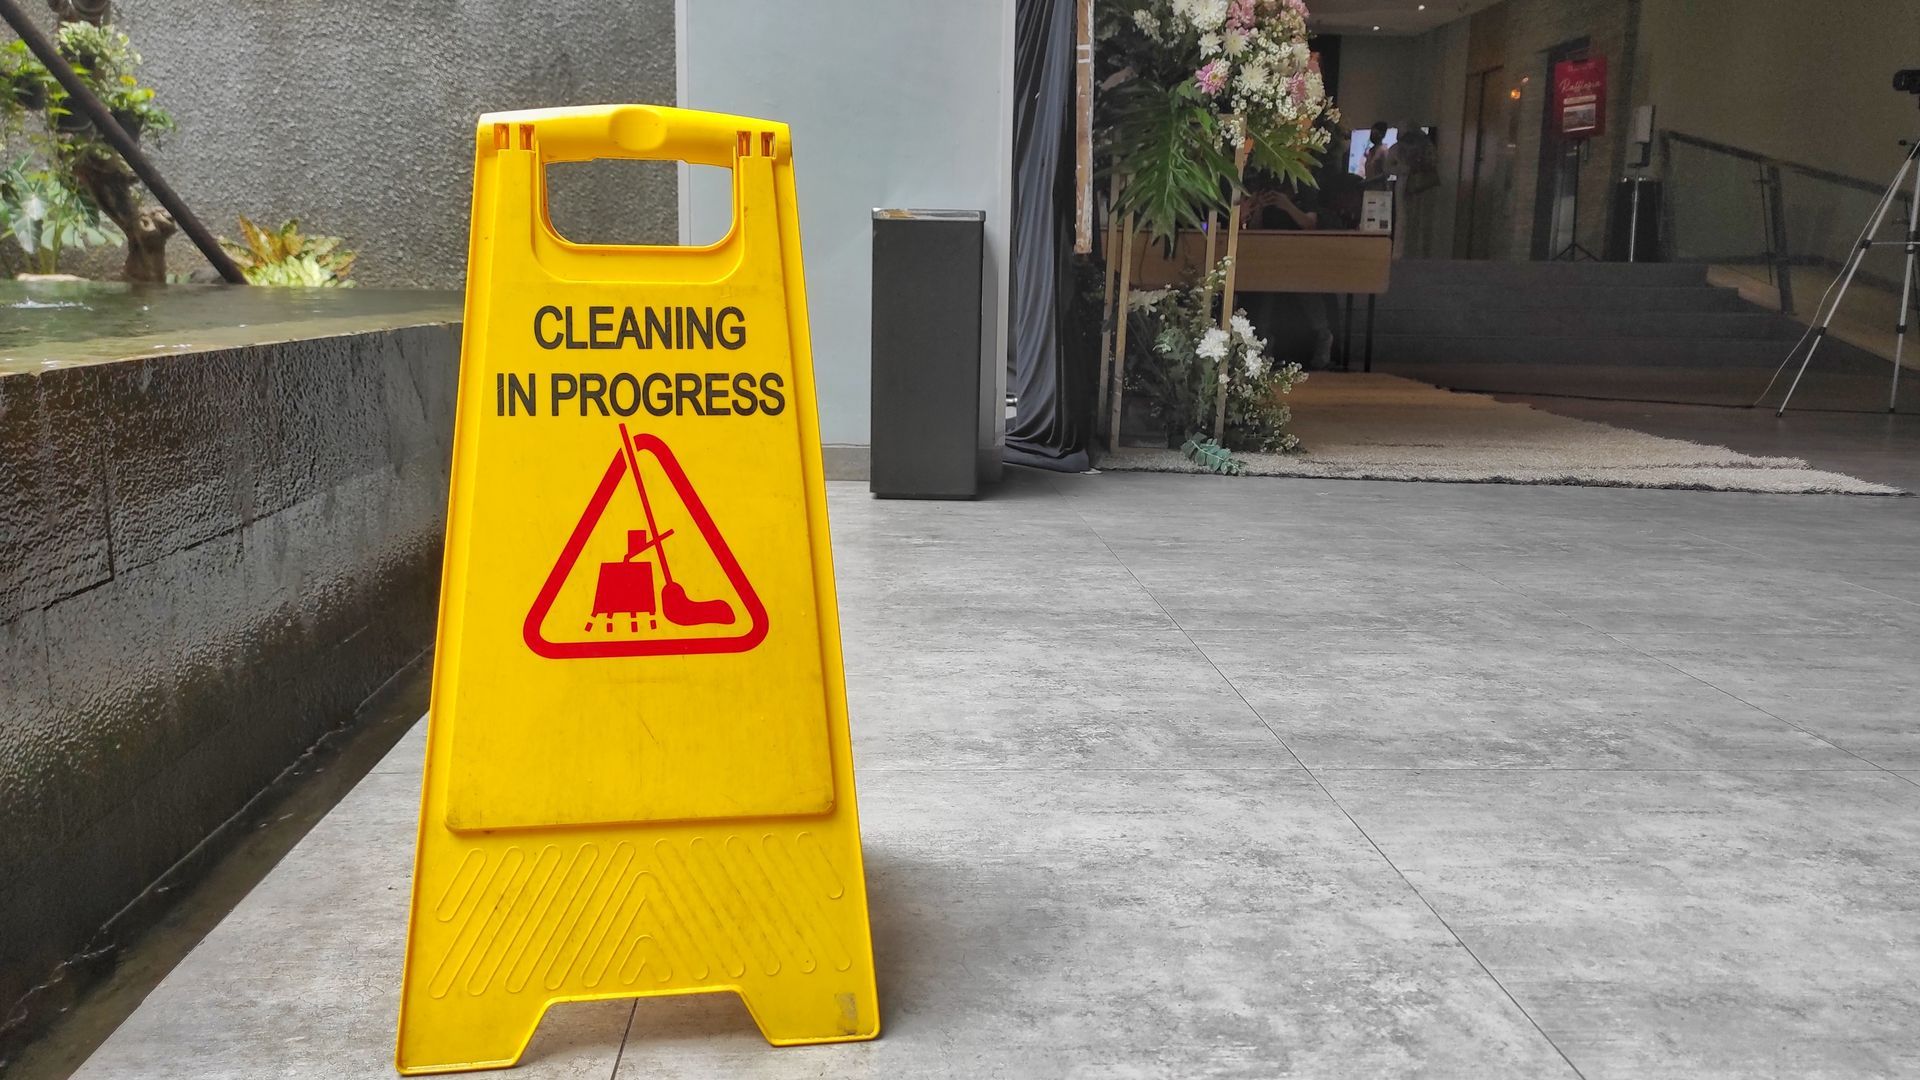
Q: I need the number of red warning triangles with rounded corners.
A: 1